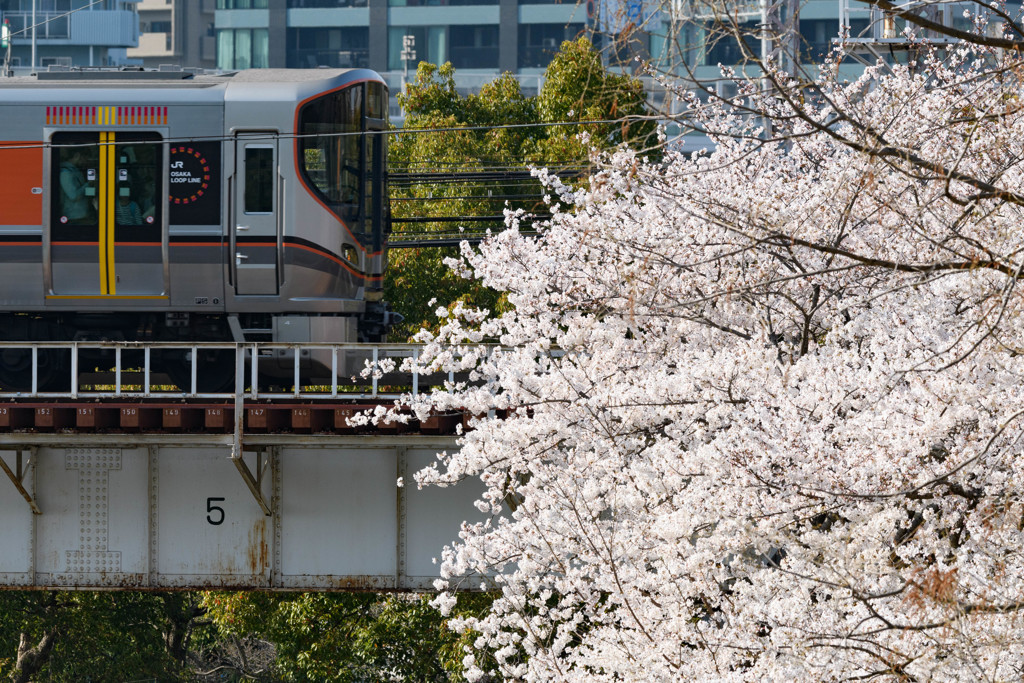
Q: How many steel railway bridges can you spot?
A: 1